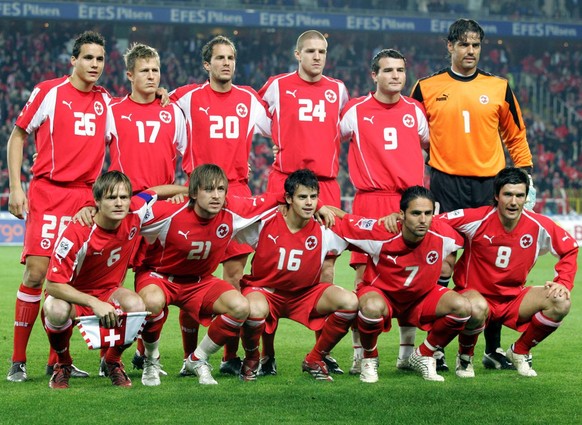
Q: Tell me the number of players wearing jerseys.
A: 11